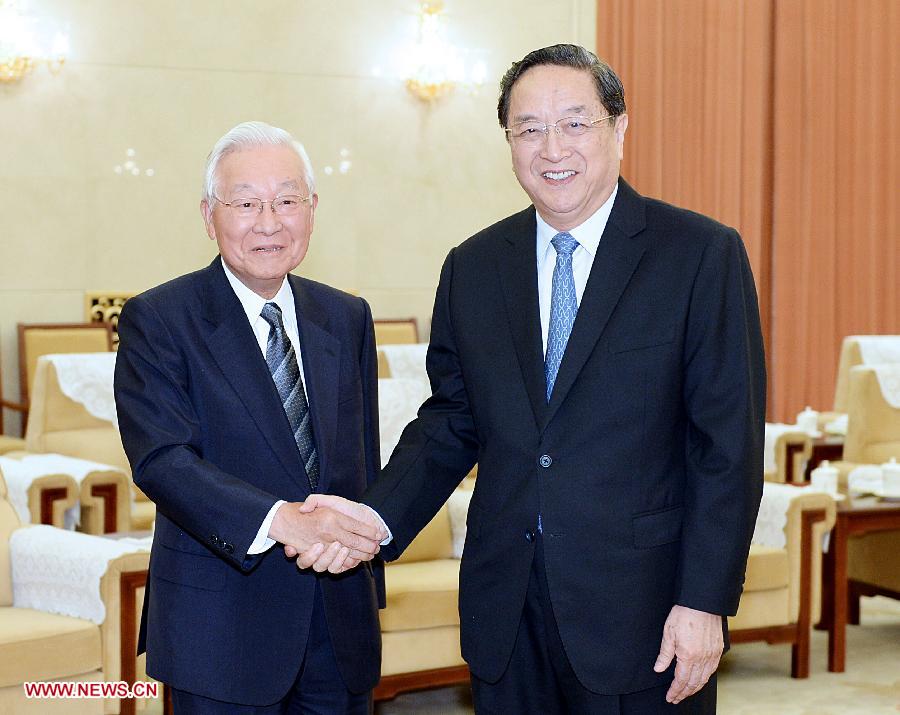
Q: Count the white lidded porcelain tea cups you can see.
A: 3